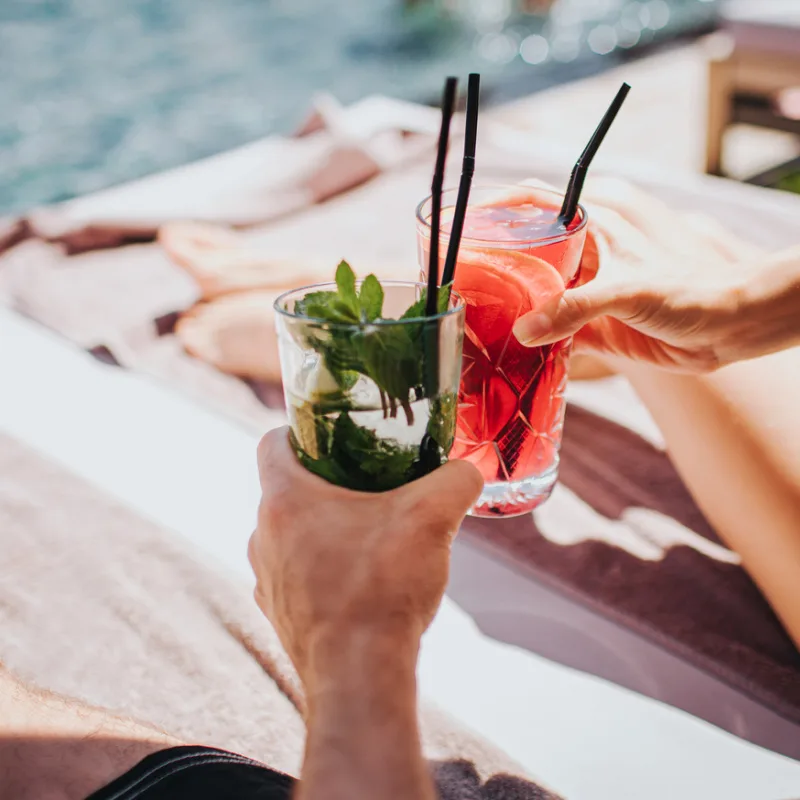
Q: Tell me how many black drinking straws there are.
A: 3